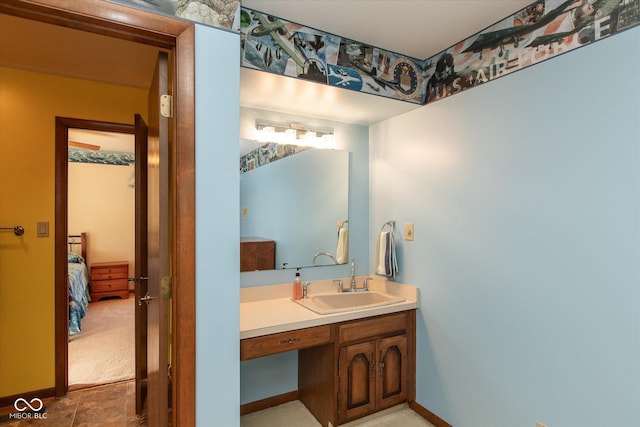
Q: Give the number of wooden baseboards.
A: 3